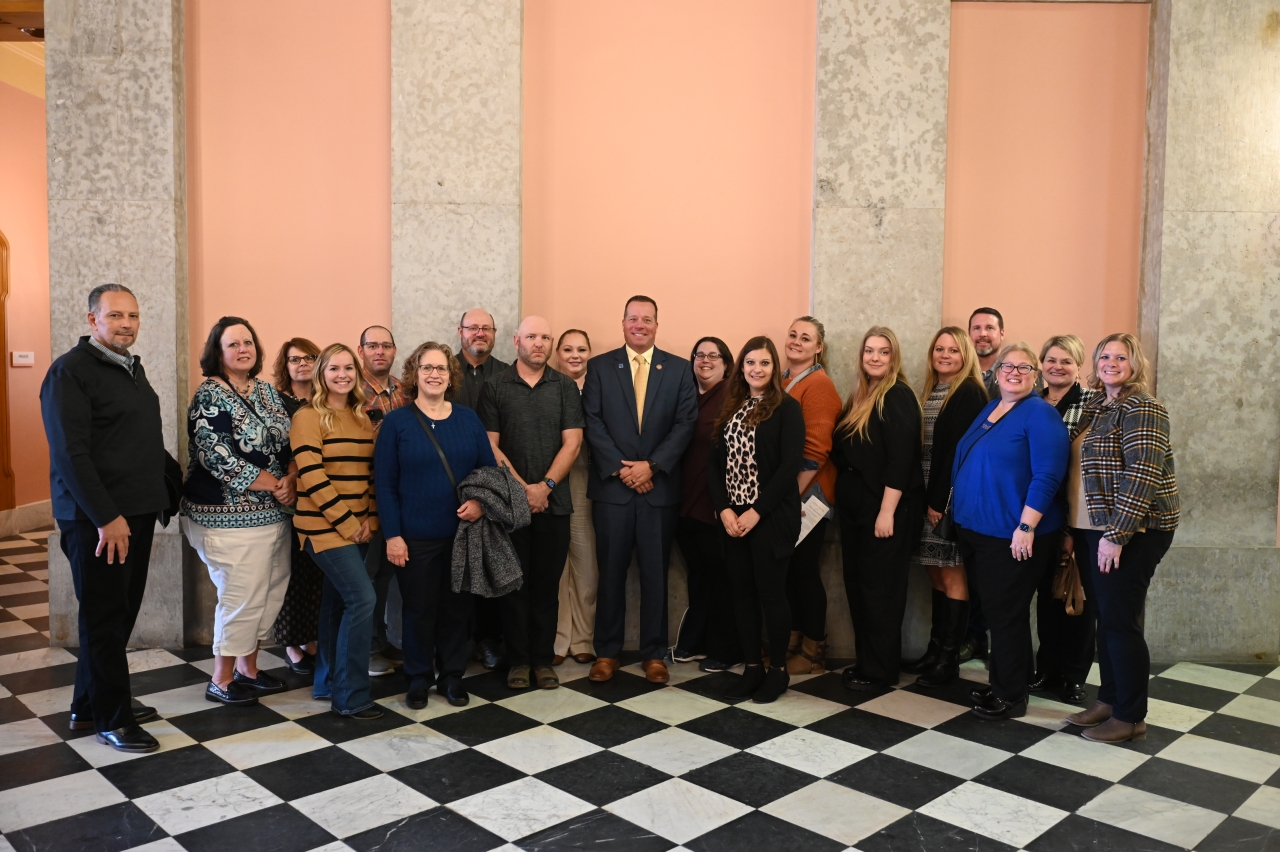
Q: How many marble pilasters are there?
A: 4